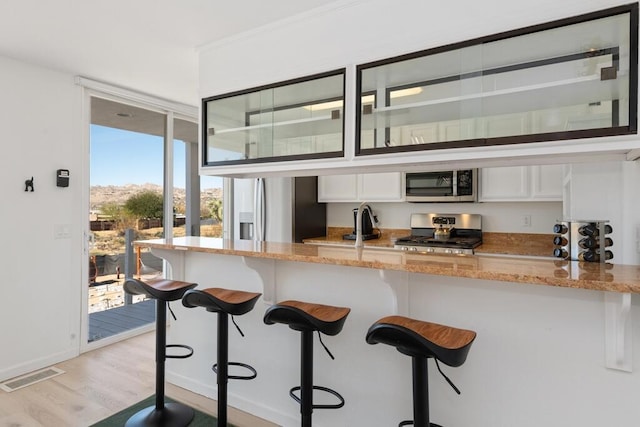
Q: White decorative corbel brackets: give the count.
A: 4